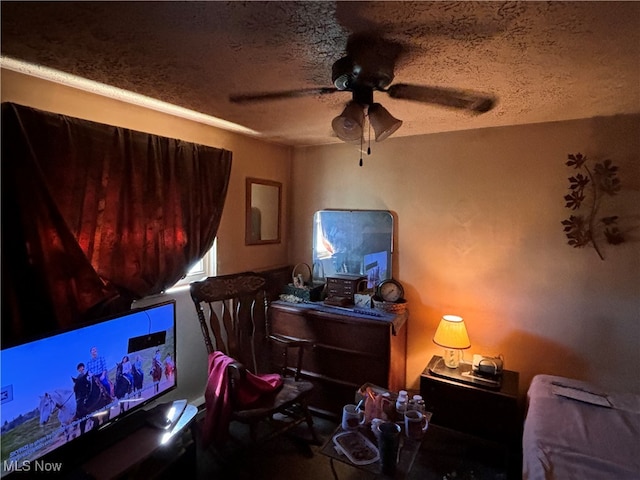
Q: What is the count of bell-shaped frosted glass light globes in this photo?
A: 2